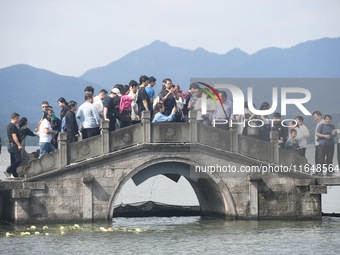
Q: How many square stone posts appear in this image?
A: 6